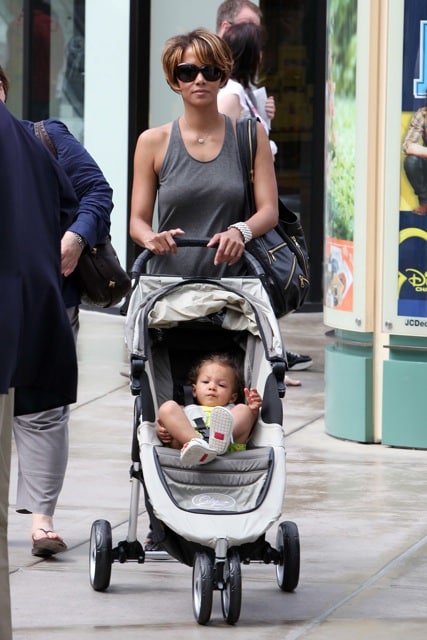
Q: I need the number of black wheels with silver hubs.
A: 4